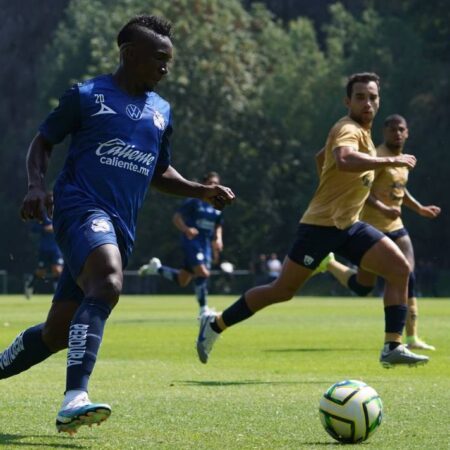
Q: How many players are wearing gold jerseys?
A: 2